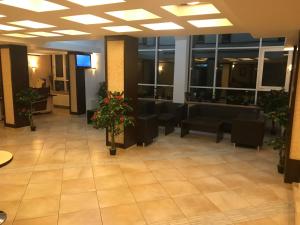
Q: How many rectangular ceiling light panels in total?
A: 14